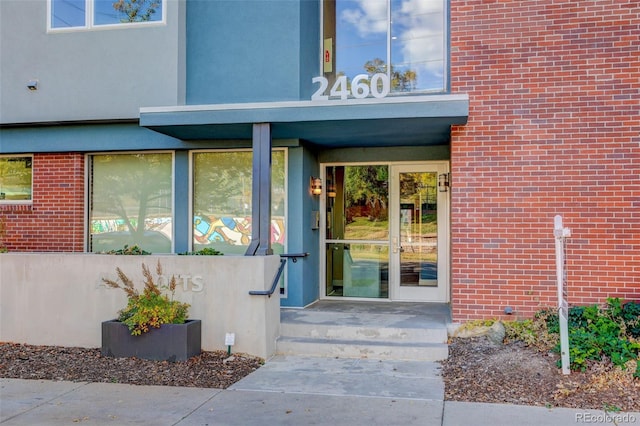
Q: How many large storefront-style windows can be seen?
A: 2